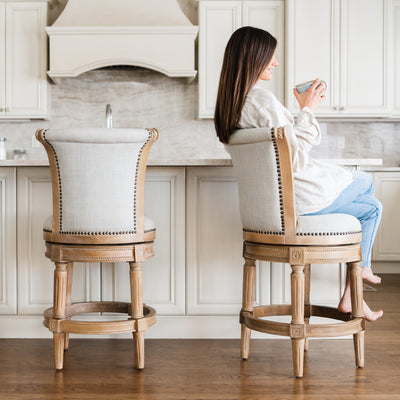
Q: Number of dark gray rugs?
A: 0